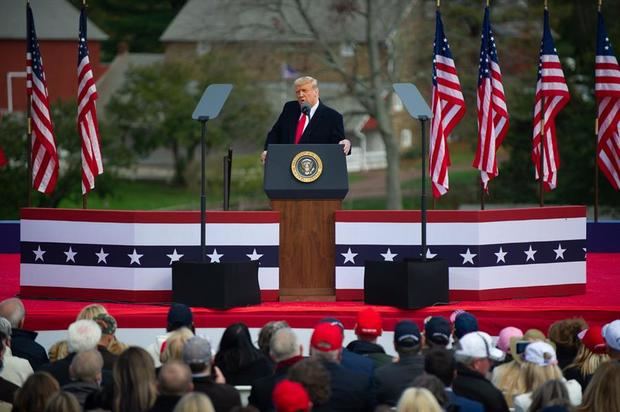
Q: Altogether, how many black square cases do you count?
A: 2